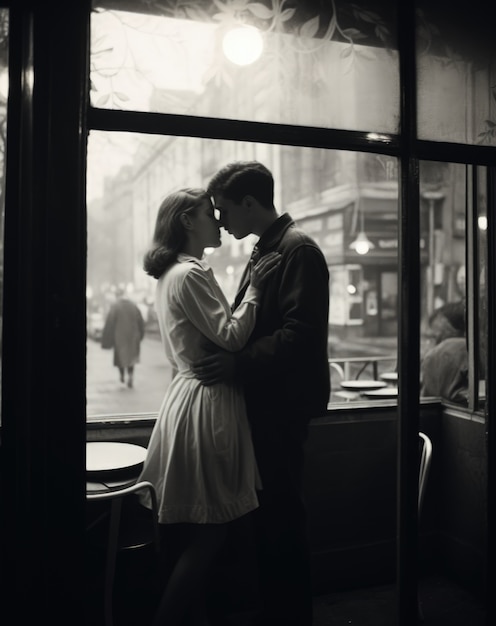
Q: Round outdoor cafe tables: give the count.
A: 3